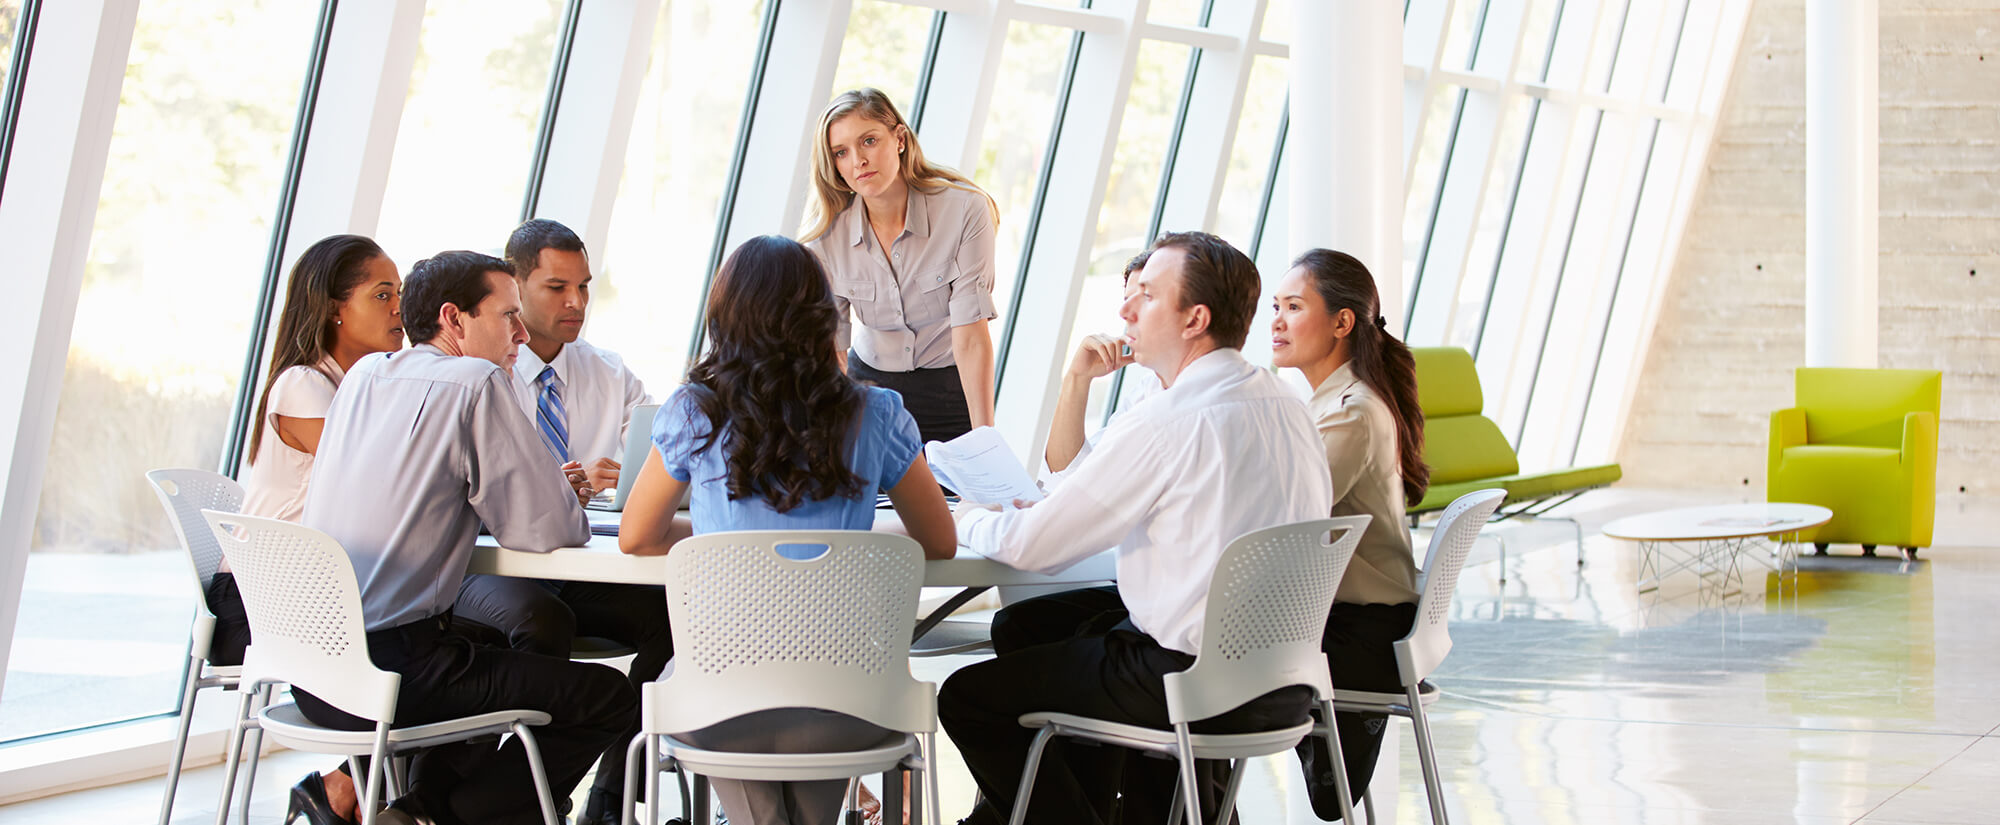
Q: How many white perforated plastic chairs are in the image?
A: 5